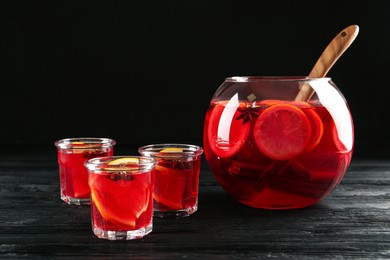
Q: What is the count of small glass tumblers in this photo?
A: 3